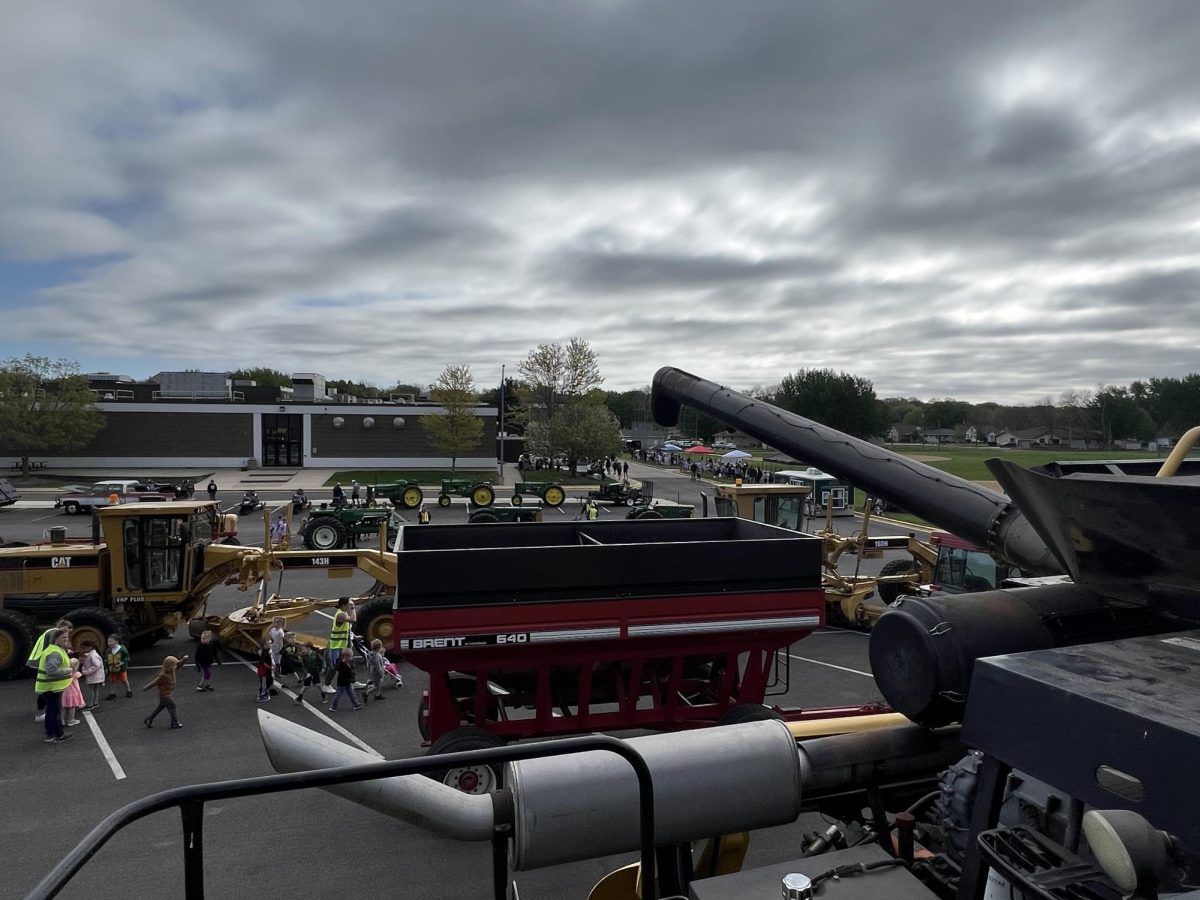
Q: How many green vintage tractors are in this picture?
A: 6